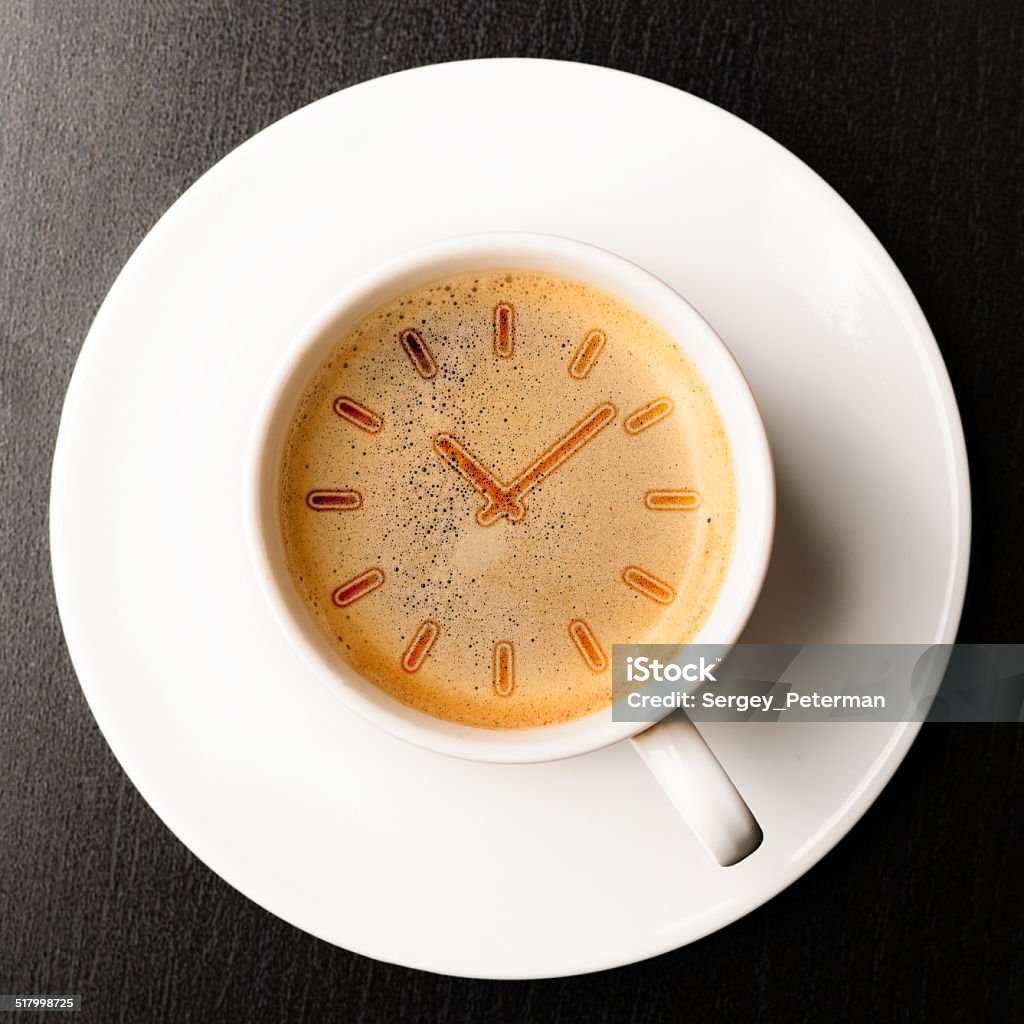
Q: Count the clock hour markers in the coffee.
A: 12